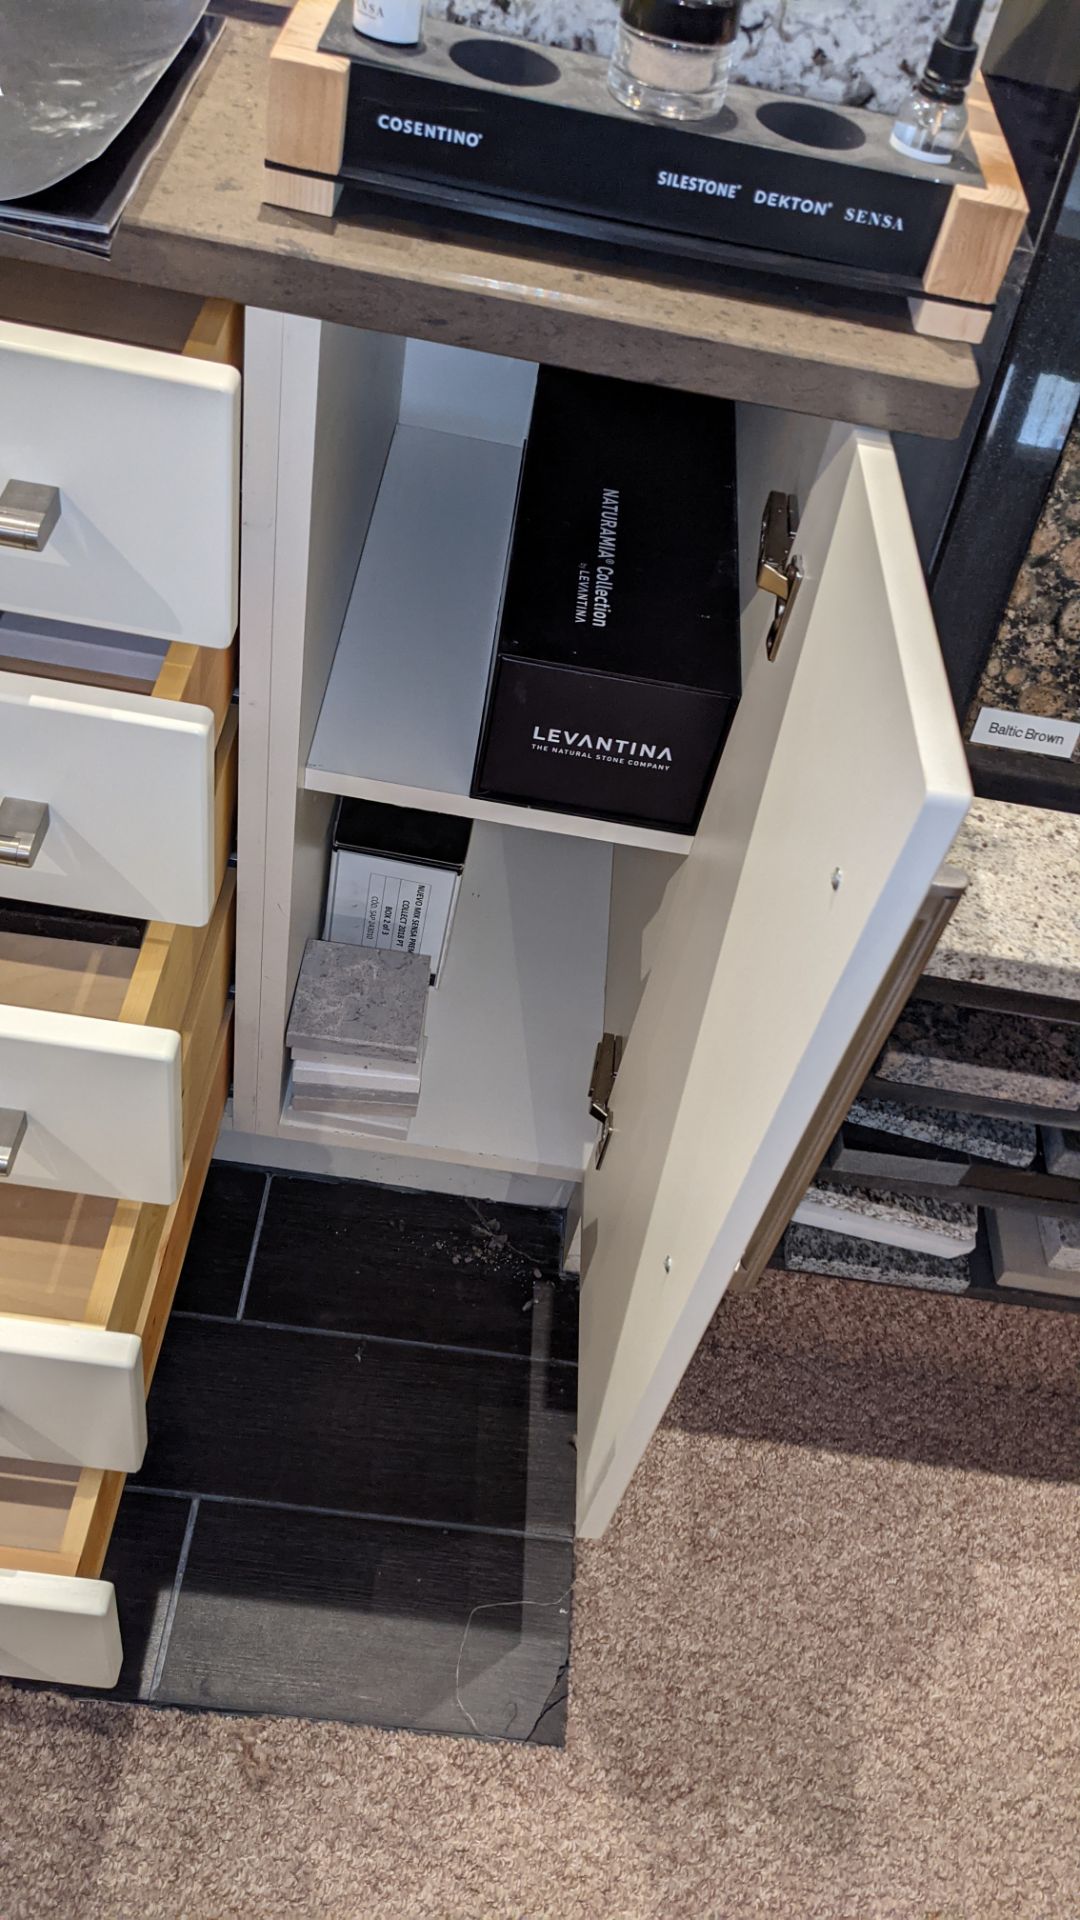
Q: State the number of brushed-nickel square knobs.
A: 3